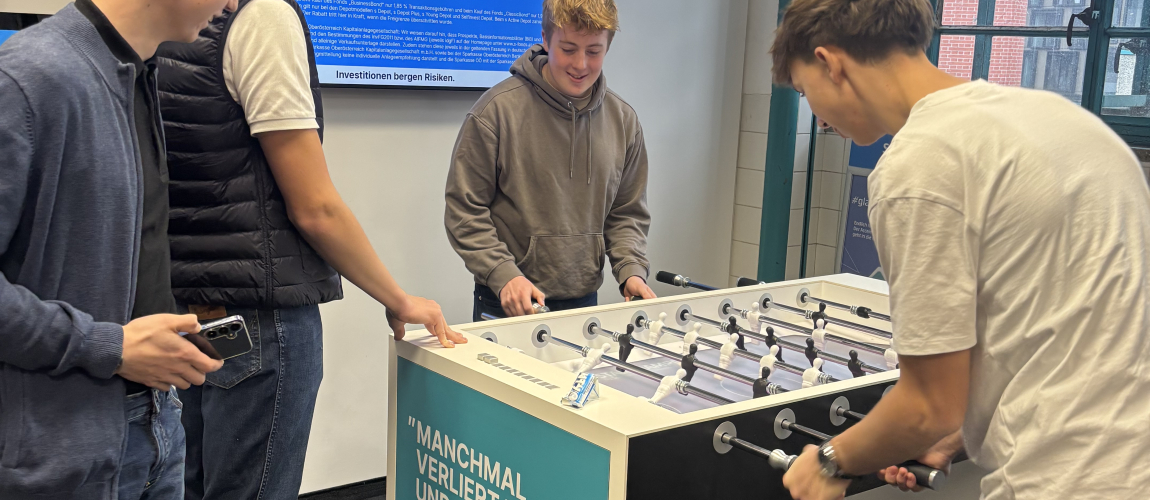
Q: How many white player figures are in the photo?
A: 10